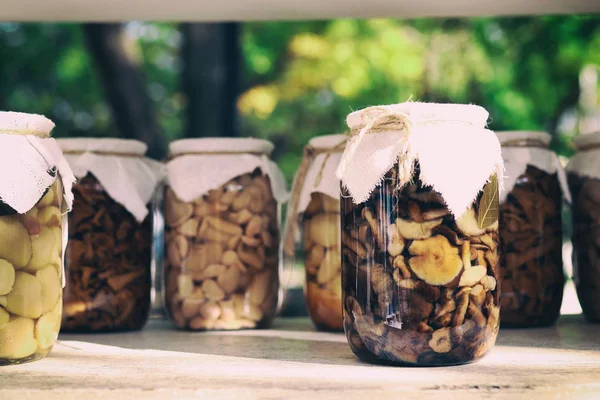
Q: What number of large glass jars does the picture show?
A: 7